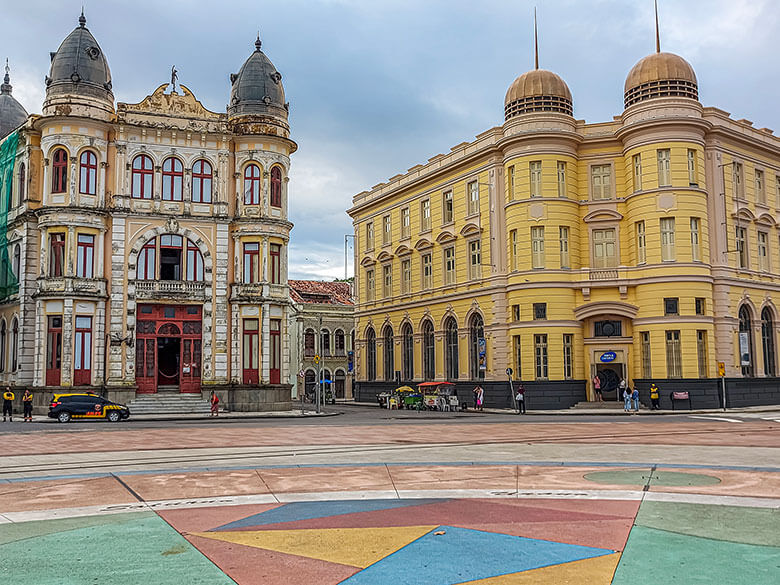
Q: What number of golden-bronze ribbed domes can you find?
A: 2